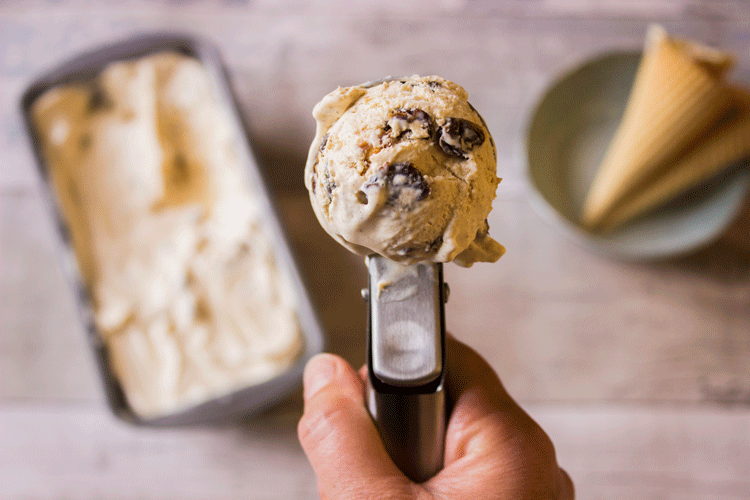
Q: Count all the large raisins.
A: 3